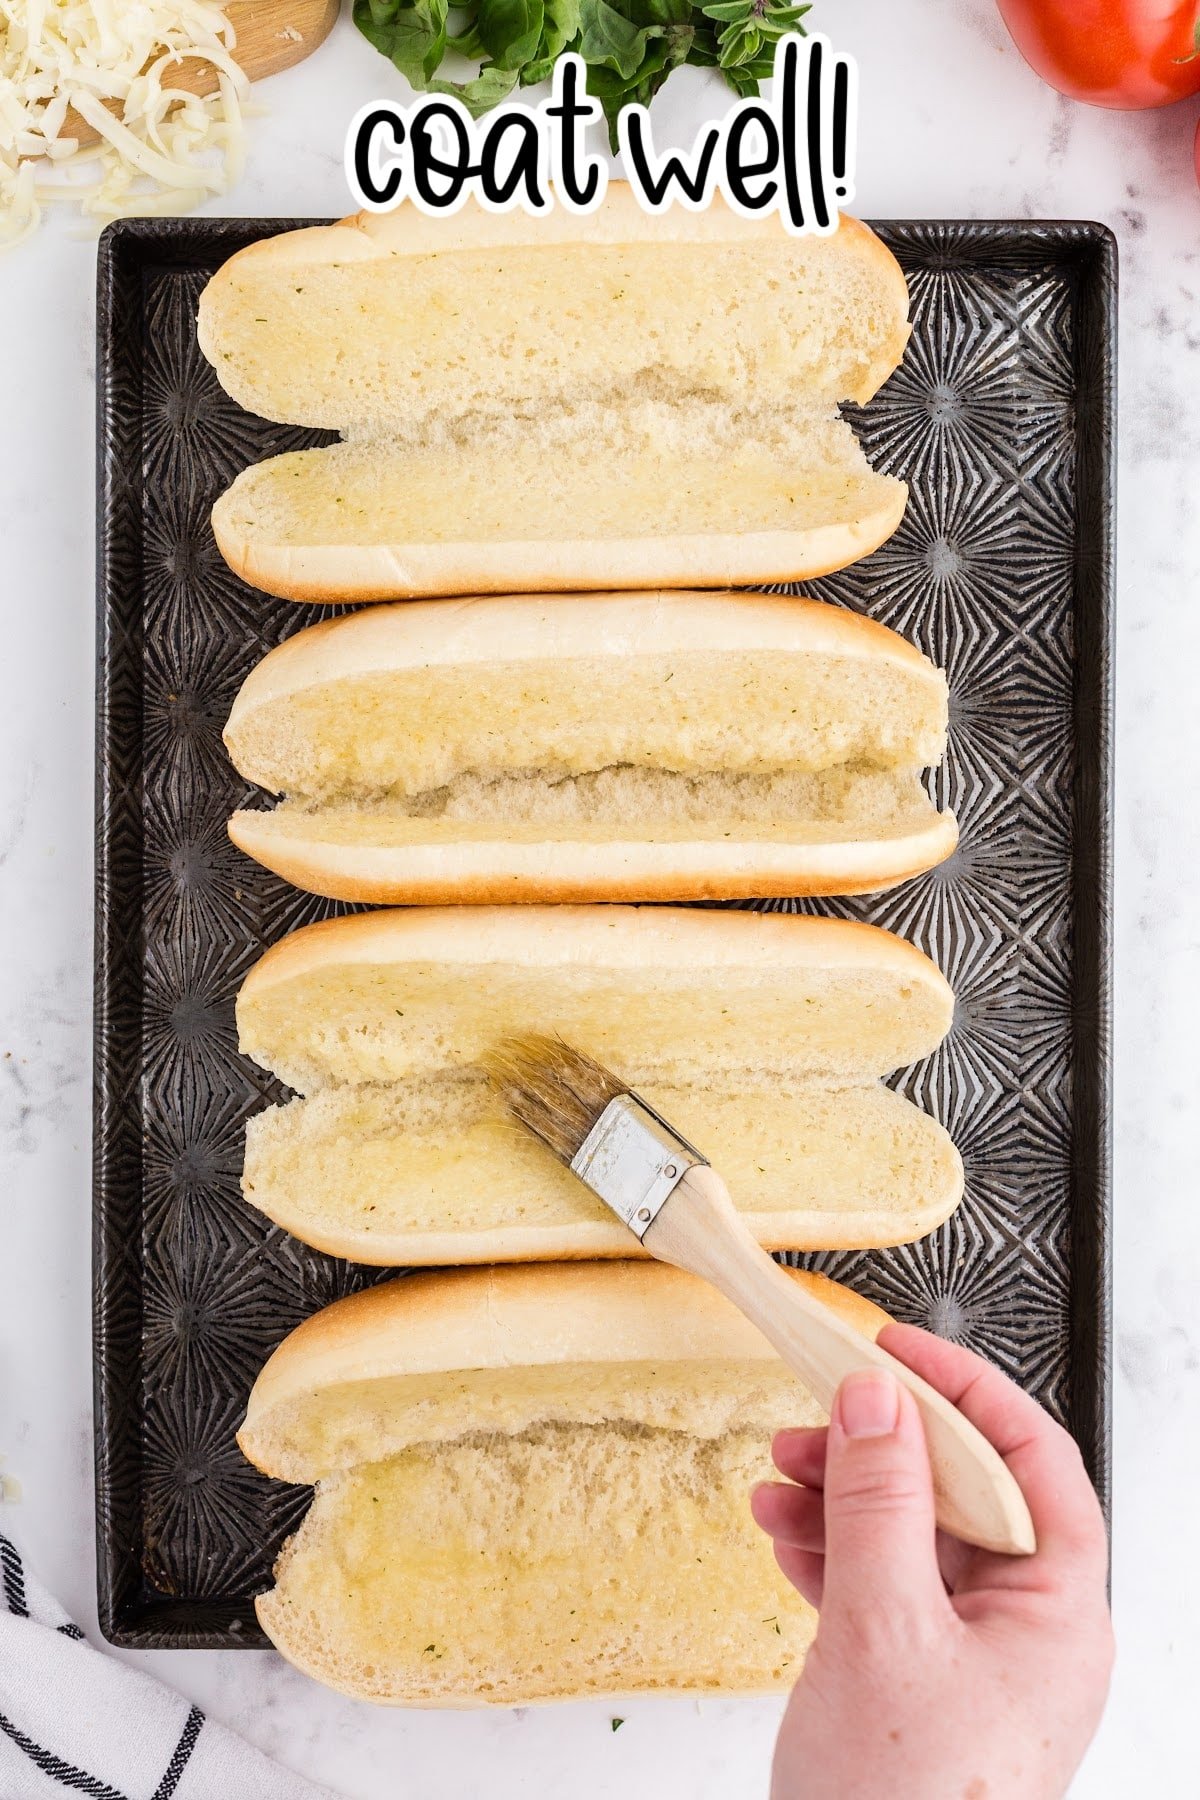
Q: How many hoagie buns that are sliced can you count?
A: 4